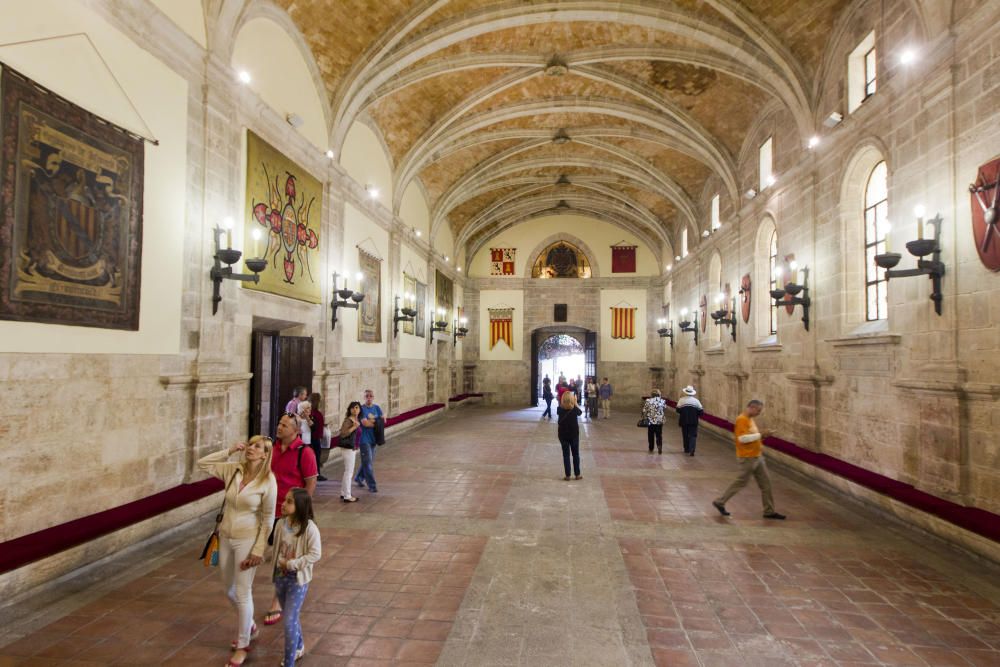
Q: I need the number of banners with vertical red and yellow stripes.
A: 2